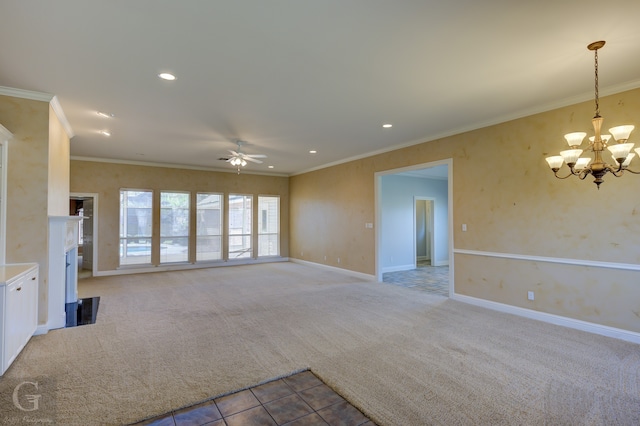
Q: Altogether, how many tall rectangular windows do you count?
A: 5